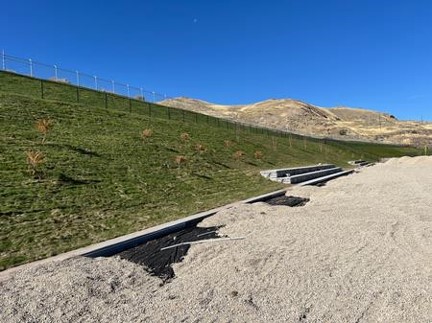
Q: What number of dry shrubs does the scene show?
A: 9